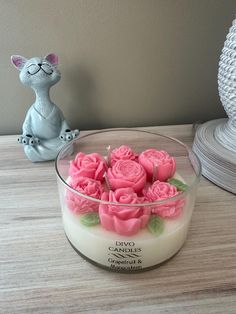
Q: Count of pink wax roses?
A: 7